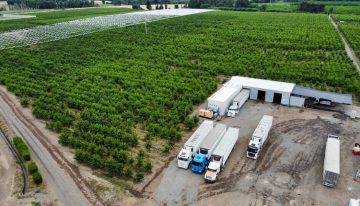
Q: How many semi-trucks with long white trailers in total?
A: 6